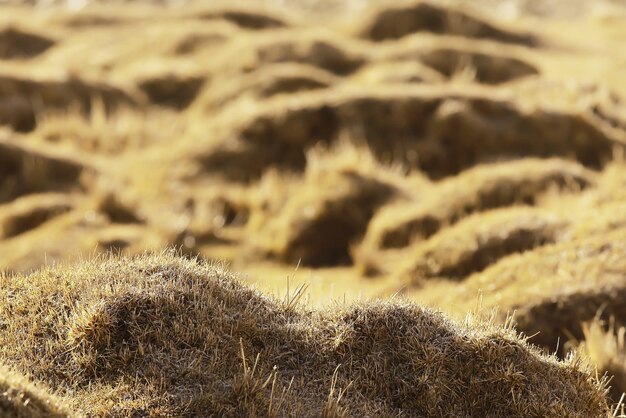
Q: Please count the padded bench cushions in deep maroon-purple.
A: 0